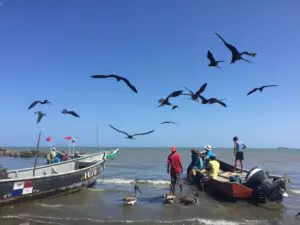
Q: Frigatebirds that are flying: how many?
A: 13